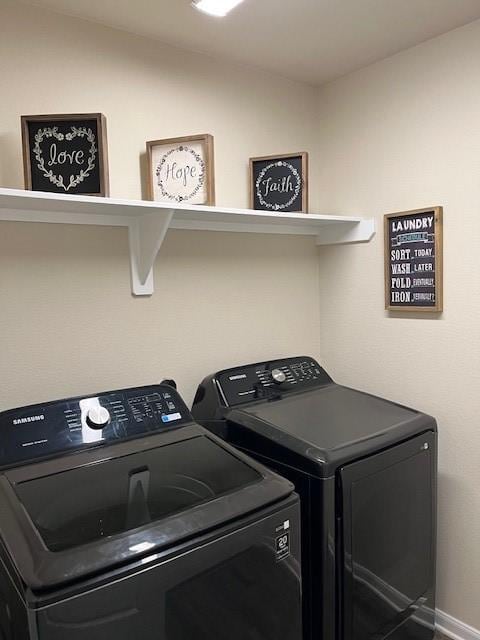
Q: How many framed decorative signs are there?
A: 4